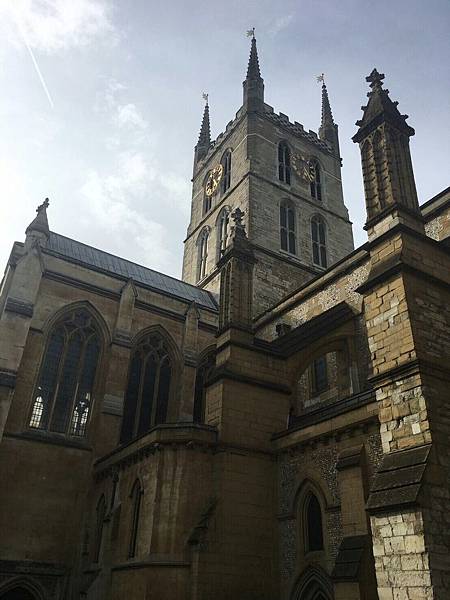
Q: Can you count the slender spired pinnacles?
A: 3